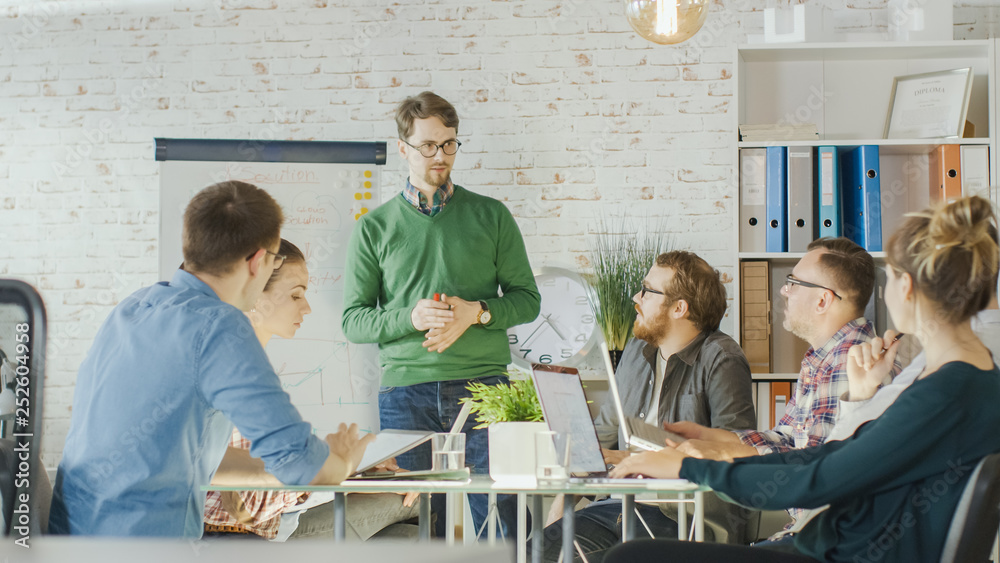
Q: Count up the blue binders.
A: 3